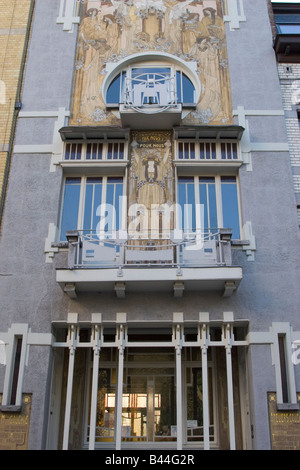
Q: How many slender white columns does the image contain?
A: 6